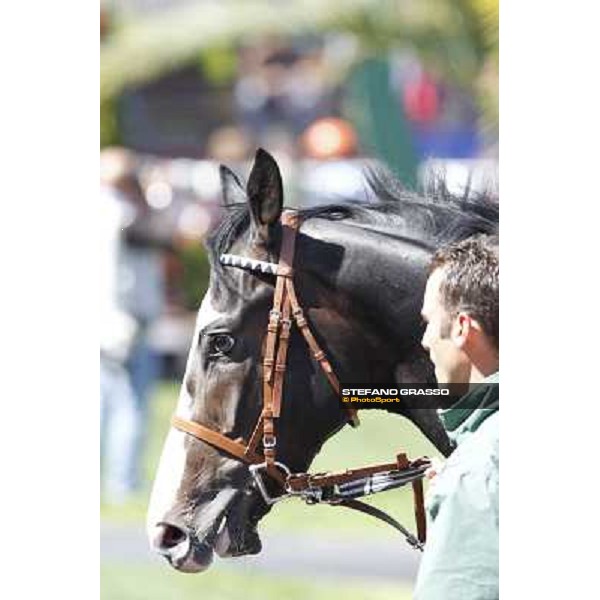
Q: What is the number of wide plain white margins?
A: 2